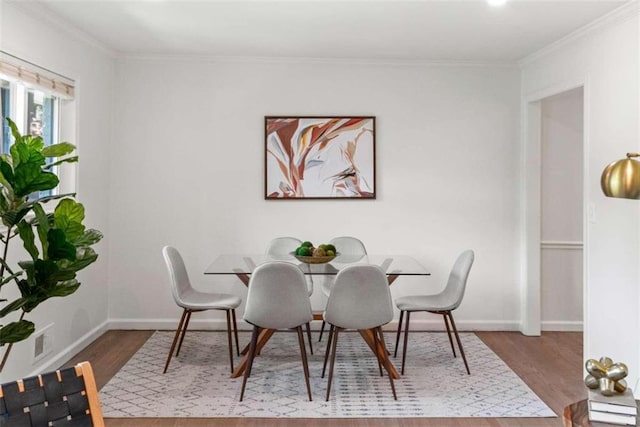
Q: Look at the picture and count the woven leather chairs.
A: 1